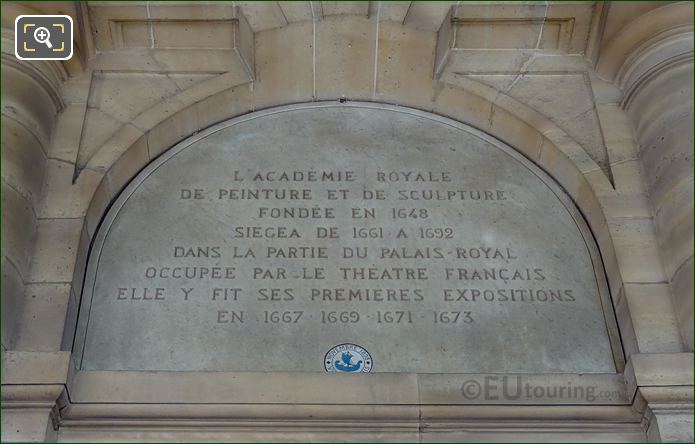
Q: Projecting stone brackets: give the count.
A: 2